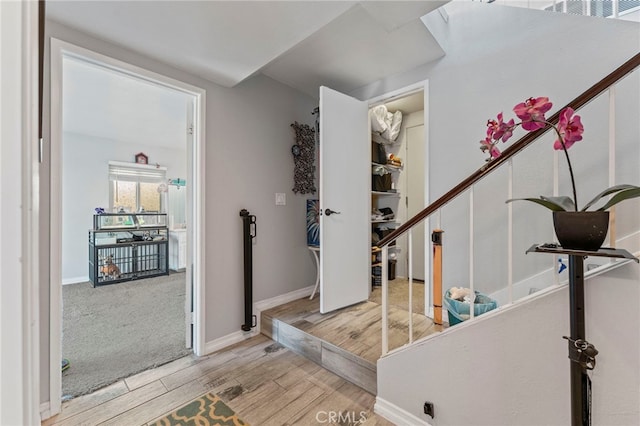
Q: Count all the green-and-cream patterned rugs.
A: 1